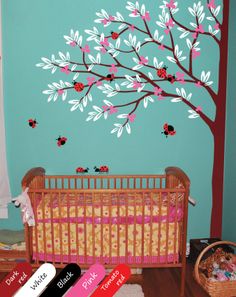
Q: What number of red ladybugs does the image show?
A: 10